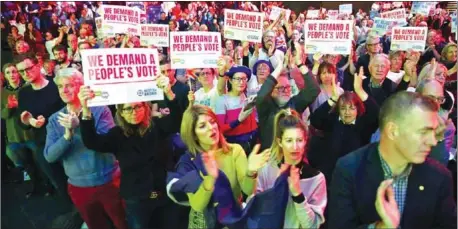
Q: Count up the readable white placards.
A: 7